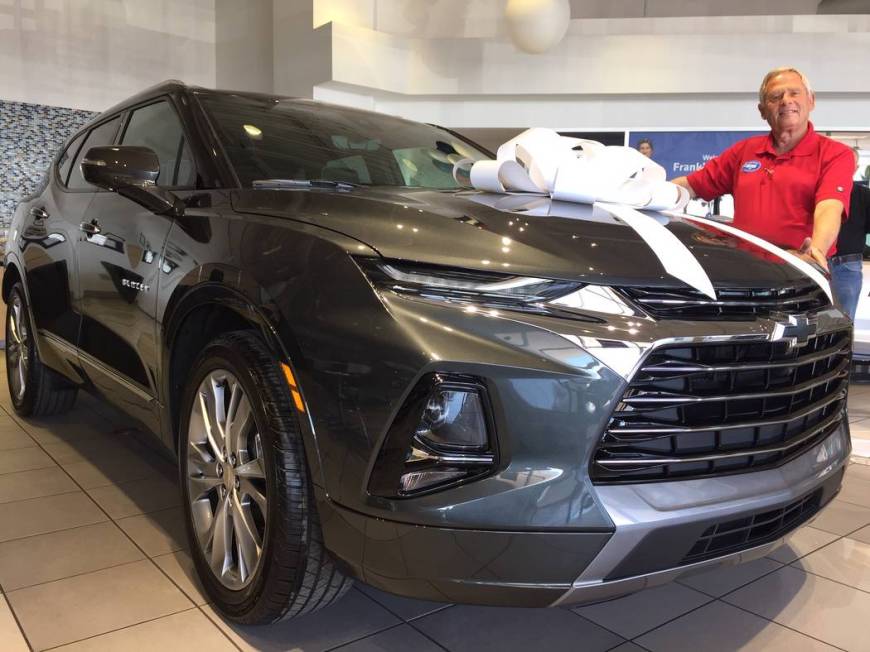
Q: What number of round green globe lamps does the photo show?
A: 0